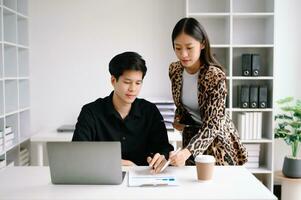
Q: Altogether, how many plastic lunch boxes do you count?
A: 0